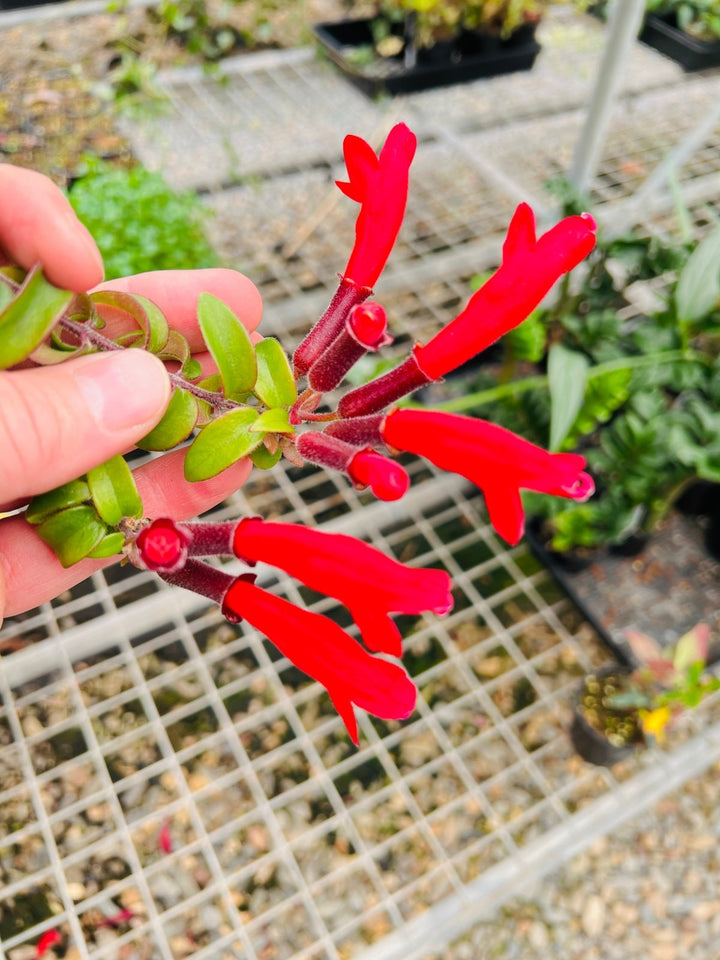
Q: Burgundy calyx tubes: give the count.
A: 8